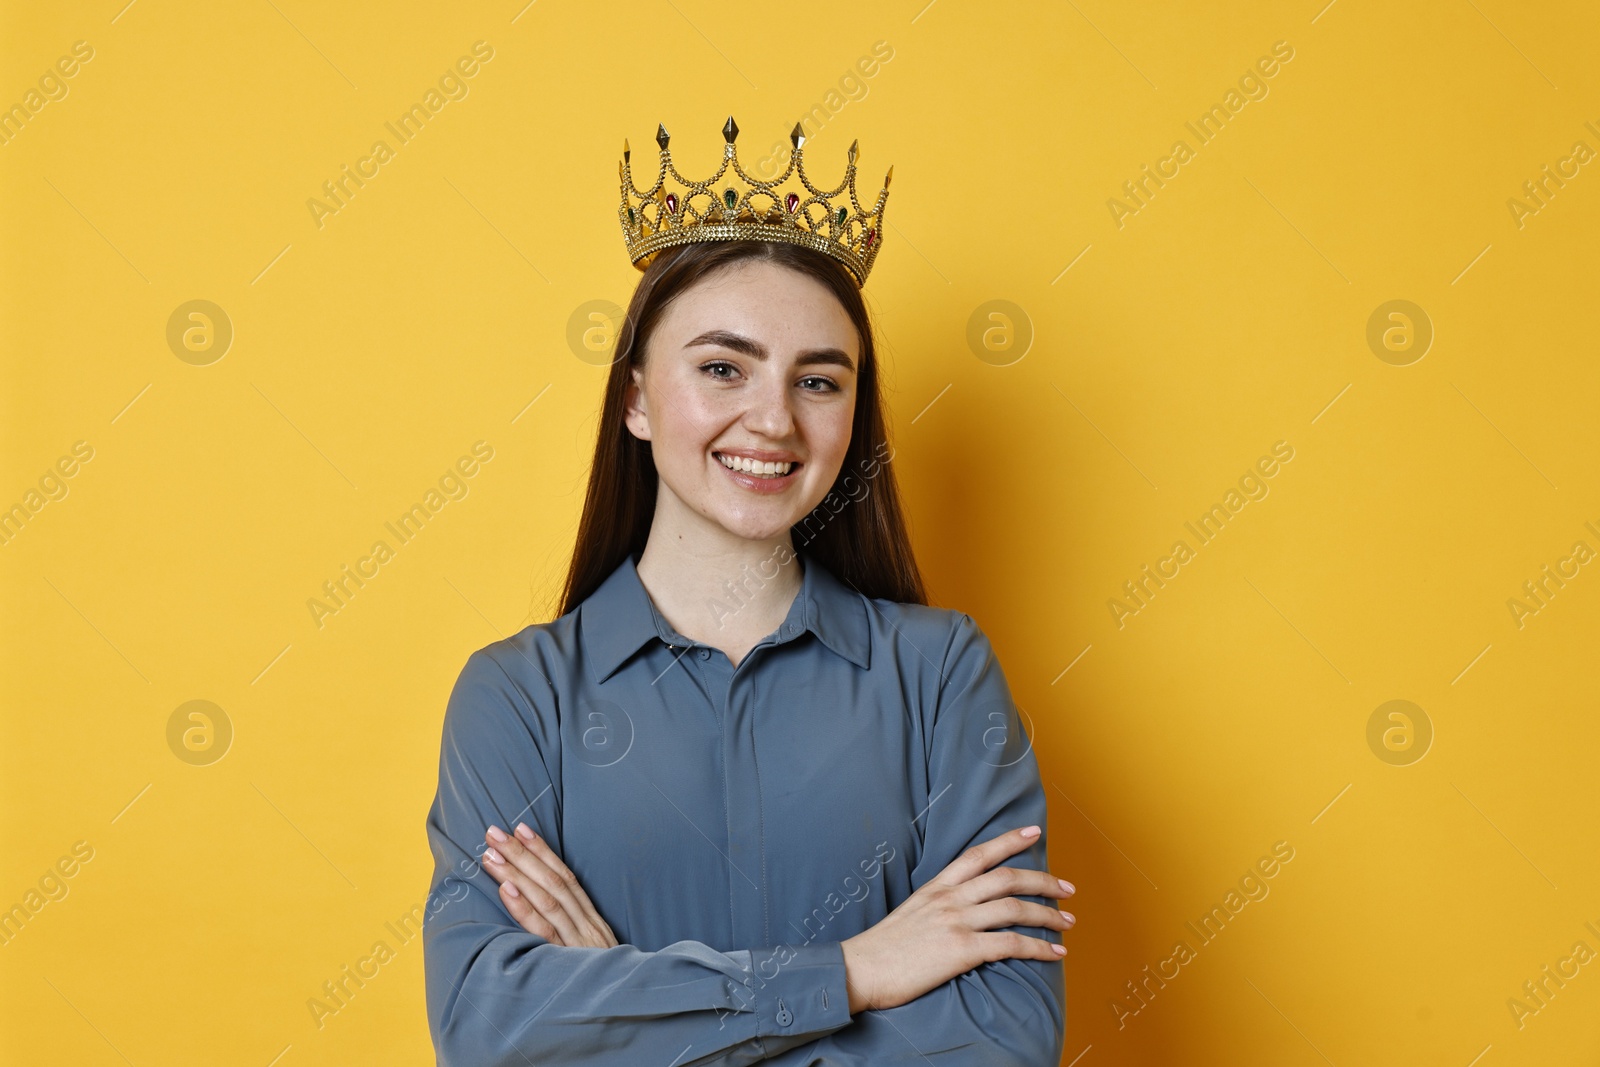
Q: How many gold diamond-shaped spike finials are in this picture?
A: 7